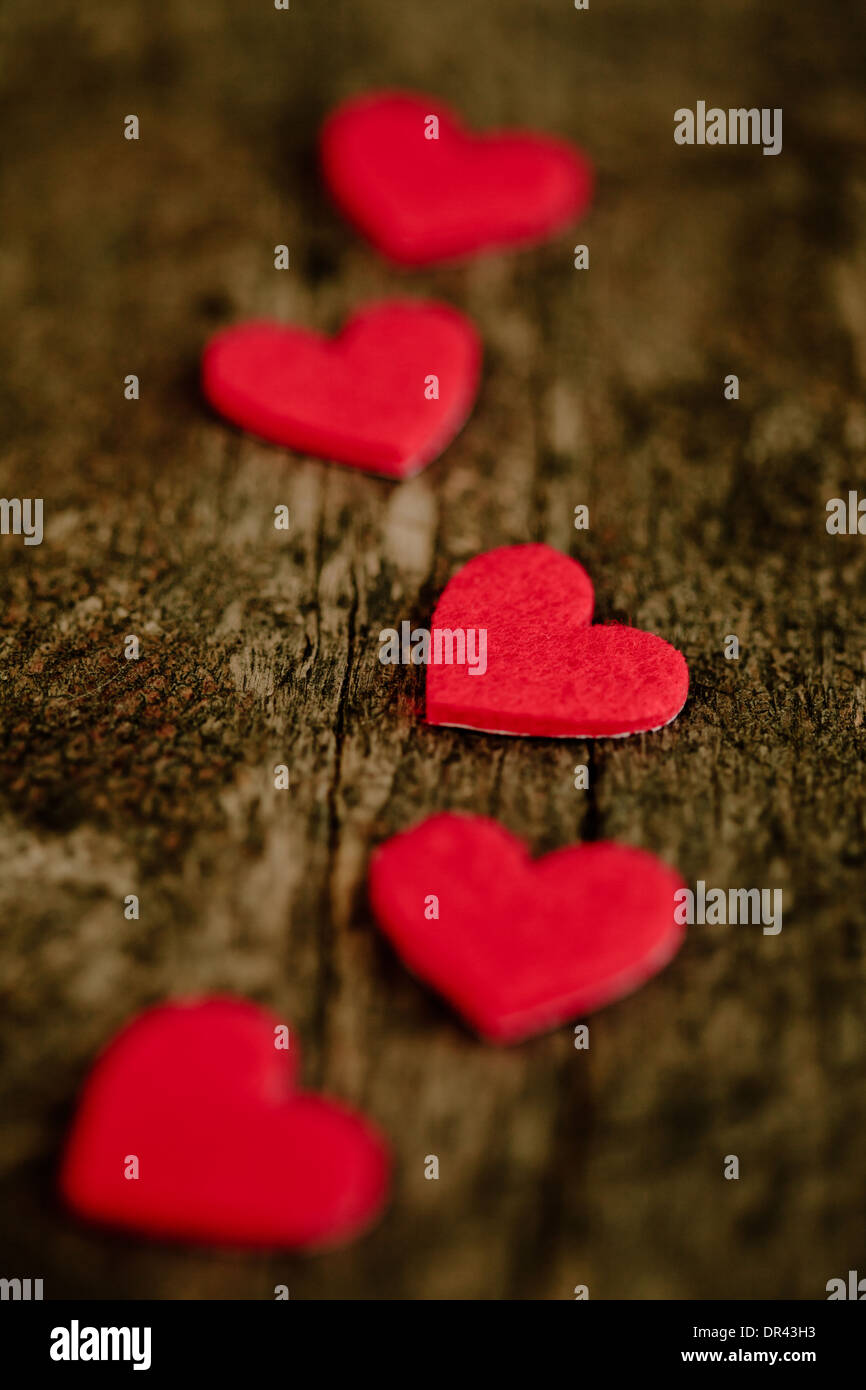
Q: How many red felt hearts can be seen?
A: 5